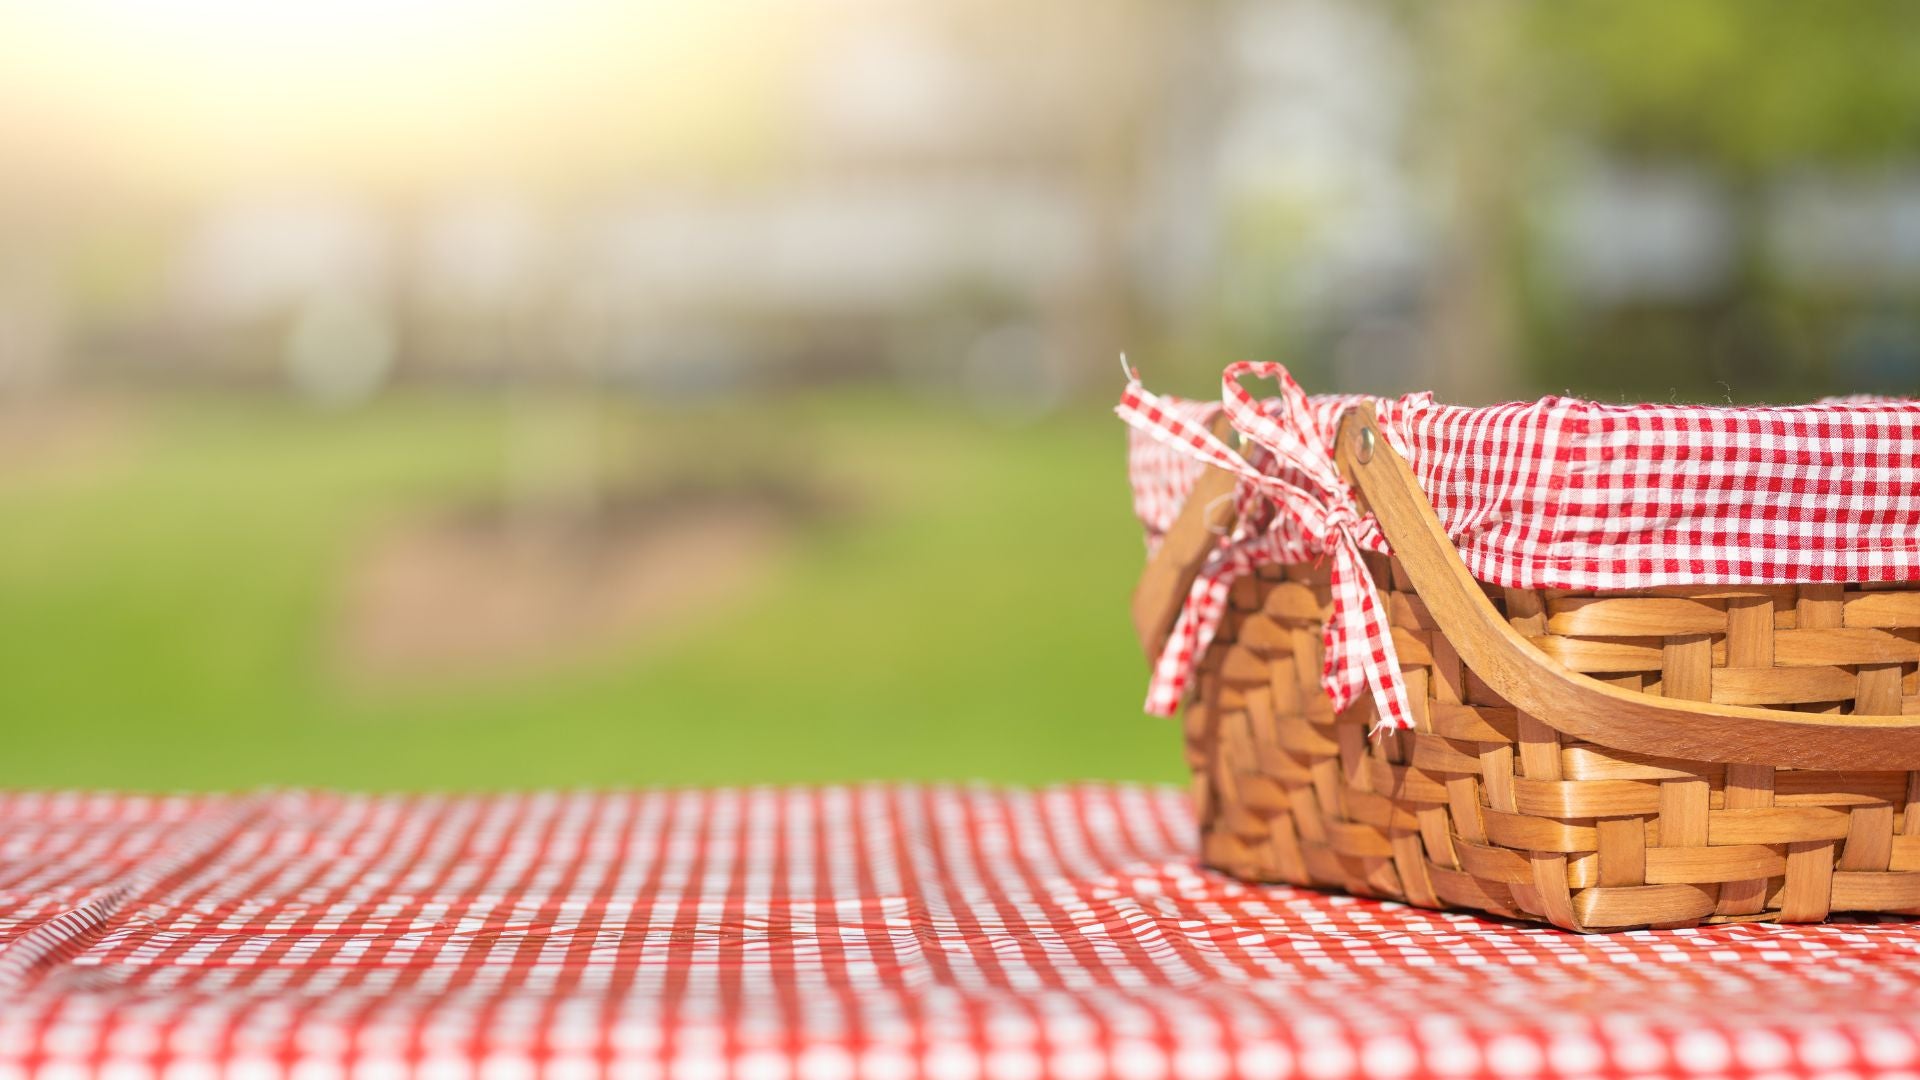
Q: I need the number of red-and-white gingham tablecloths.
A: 1